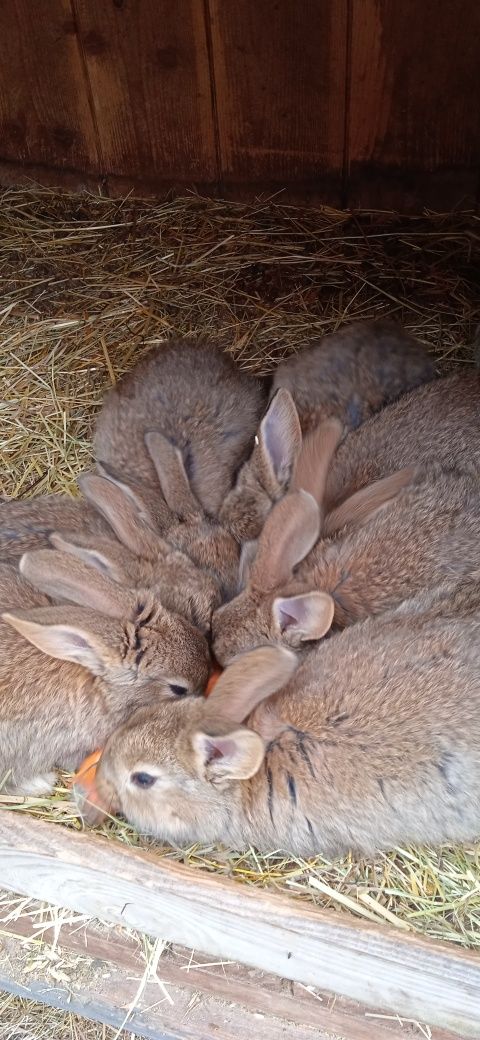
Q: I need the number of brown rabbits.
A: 7